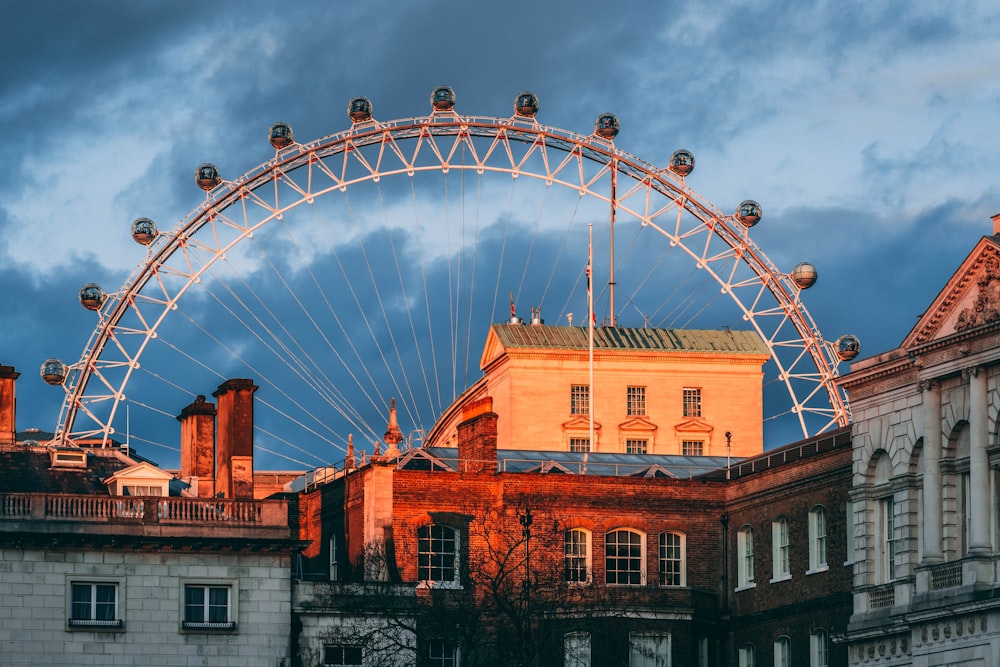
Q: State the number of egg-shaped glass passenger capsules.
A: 13